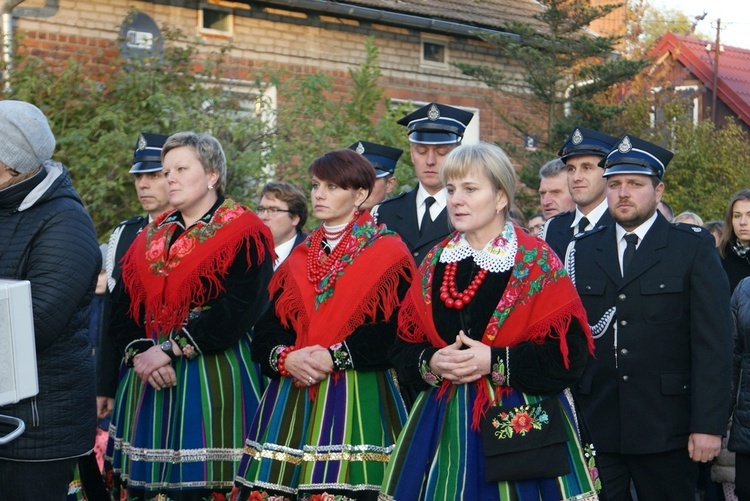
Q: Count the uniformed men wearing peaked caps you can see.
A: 5